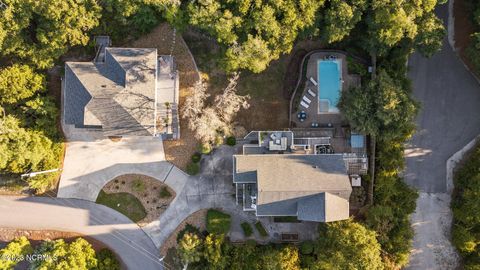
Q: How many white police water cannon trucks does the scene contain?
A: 0